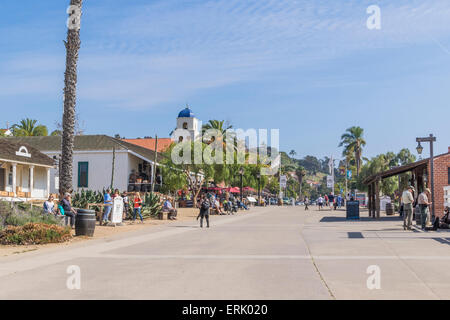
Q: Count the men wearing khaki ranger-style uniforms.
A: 2